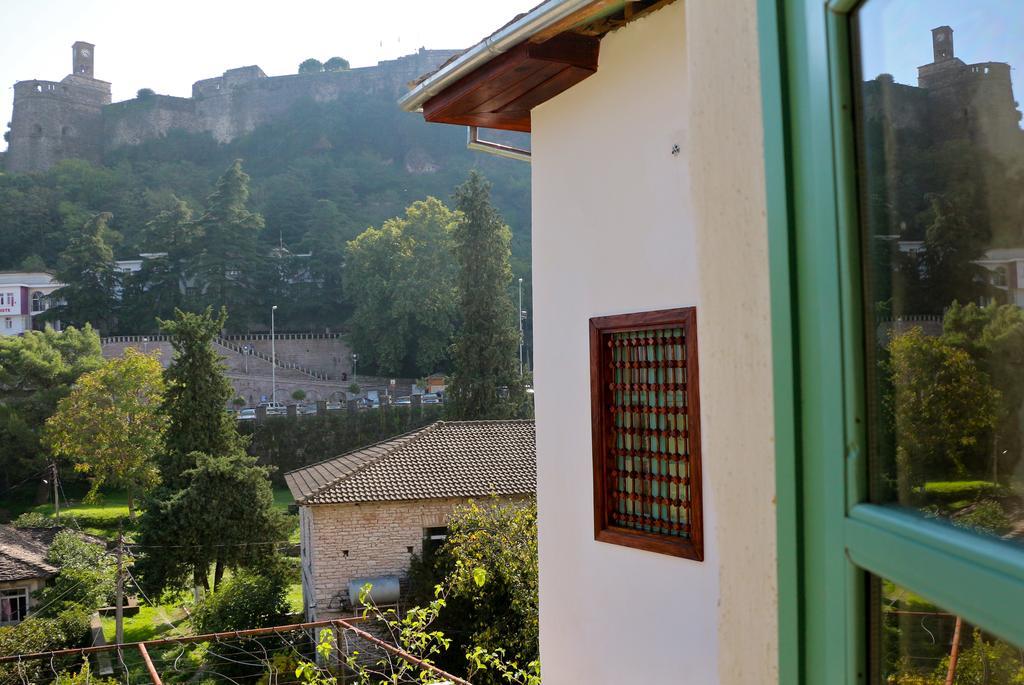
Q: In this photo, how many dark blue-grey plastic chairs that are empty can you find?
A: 0